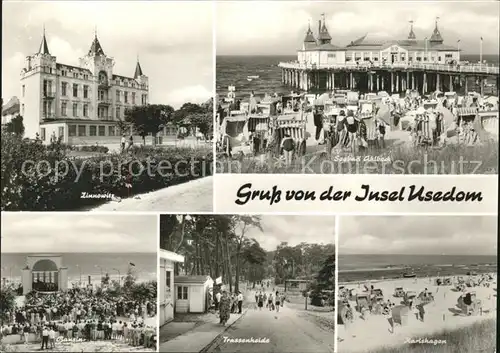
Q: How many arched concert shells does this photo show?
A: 1